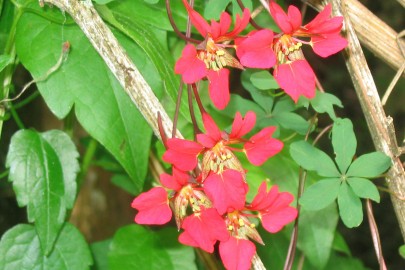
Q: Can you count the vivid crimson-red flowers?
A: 5